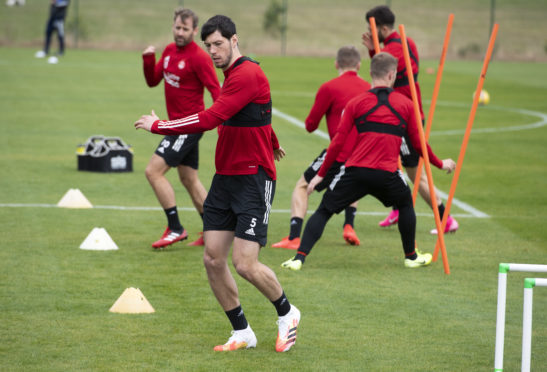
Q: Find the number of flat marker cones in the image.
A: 3